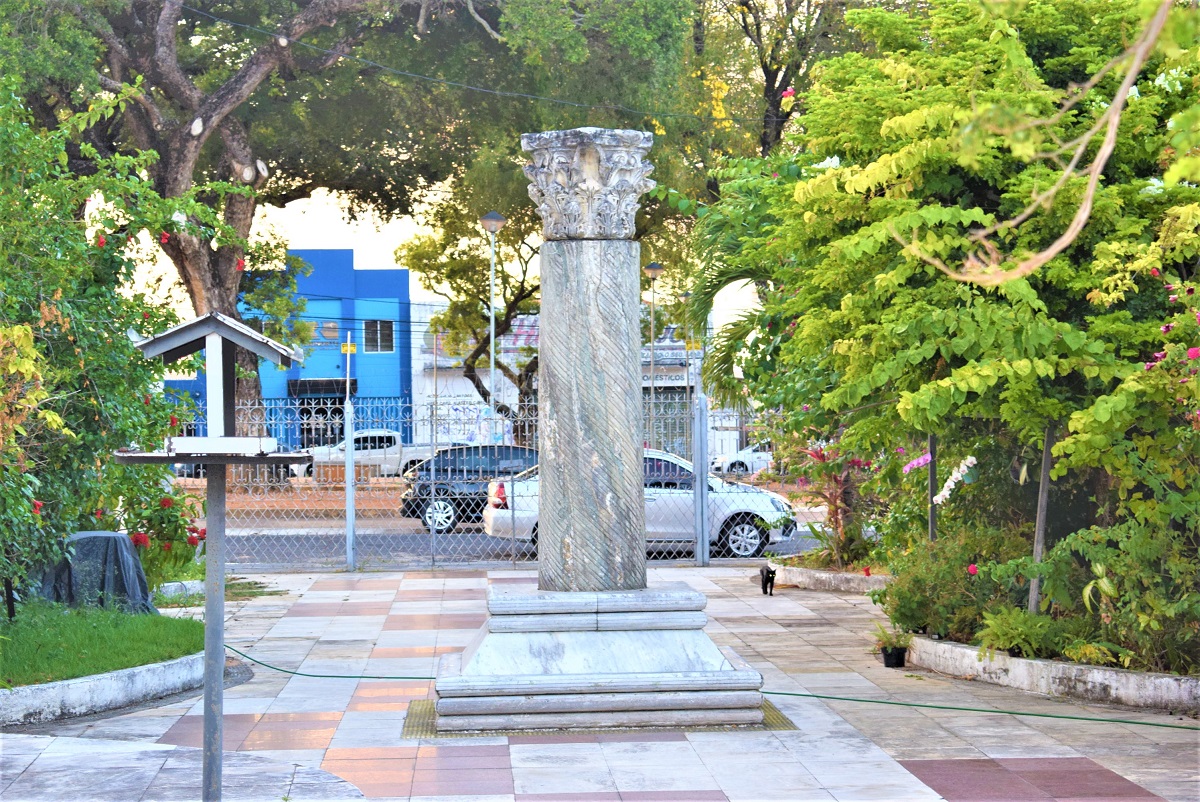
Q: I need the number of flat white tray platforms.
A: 1